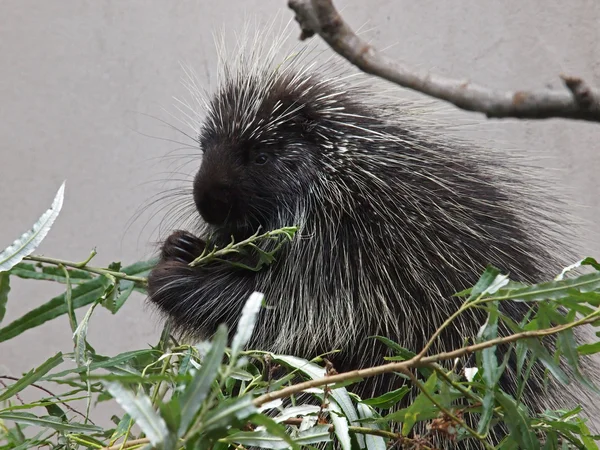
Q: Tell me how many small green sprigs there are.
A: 1